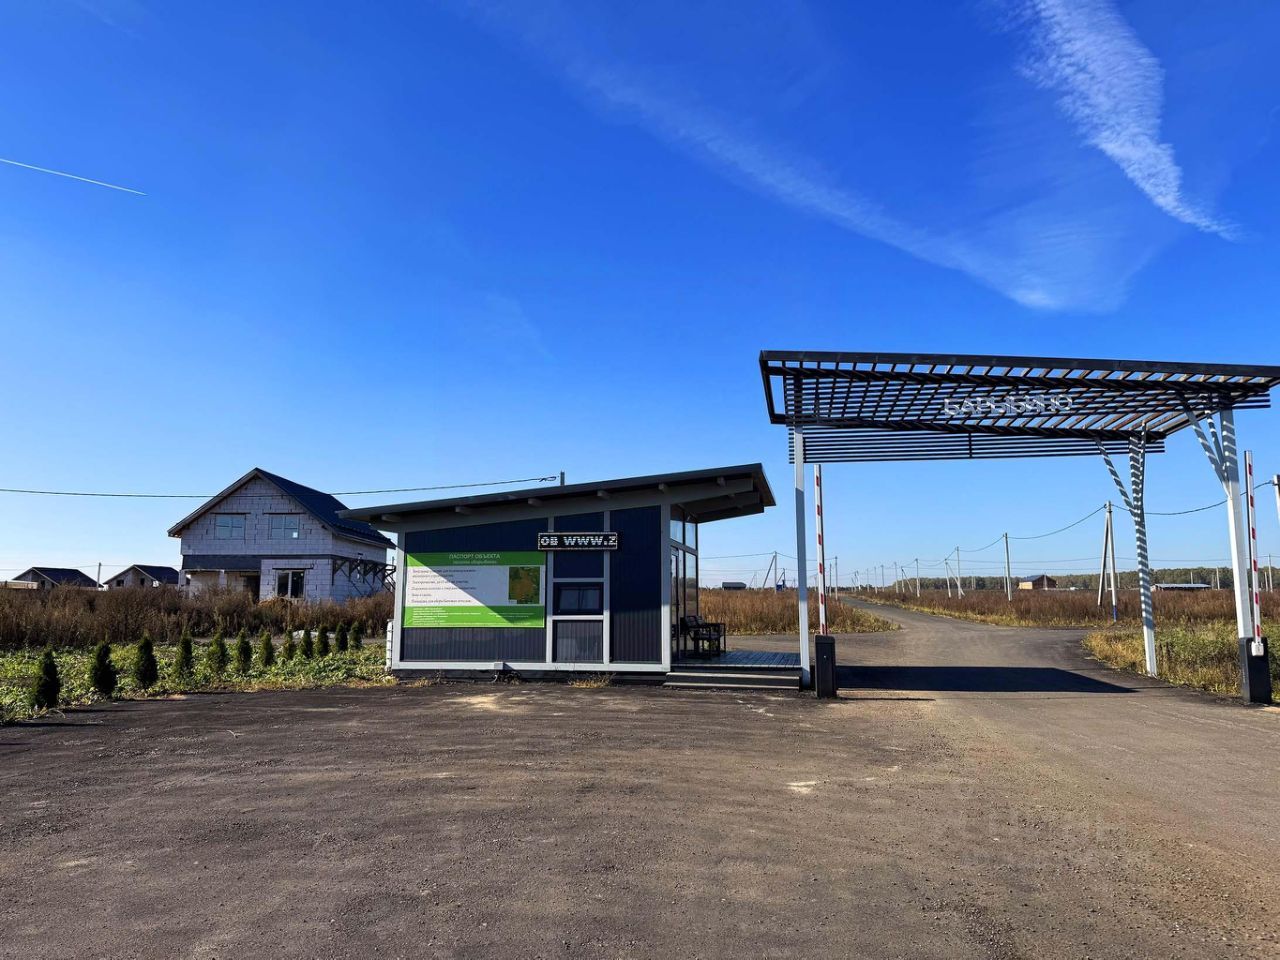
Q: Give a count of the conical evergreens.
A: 12